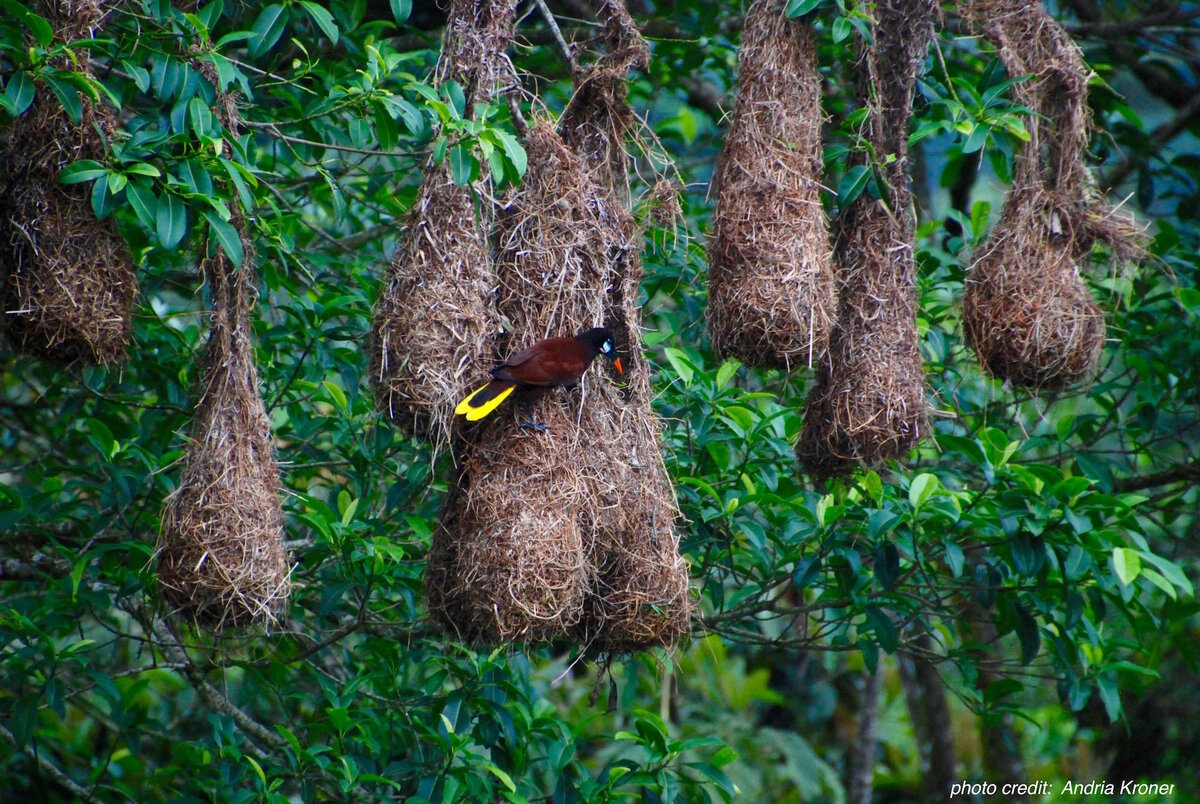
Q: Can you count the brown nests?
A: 8